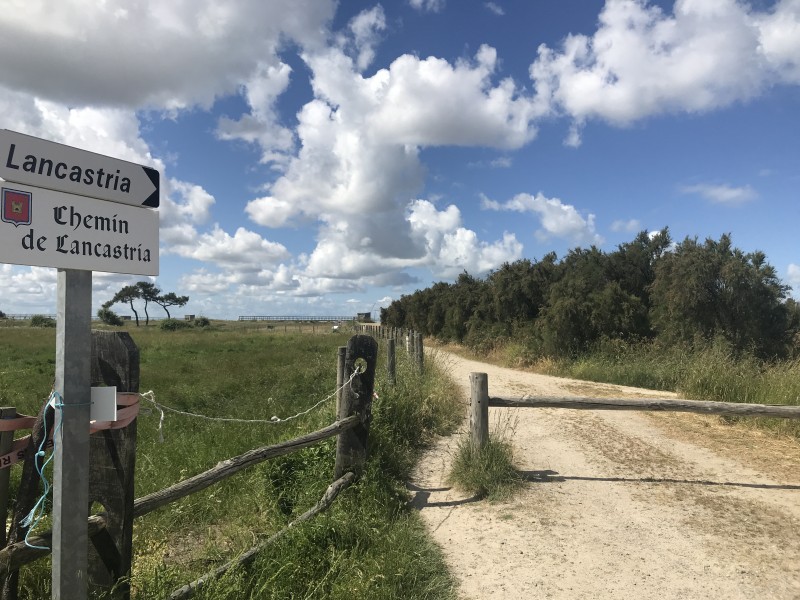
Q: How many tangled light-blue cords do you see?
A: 1